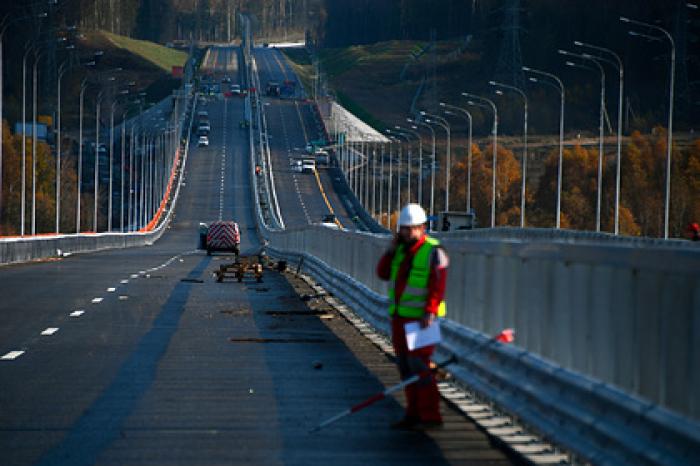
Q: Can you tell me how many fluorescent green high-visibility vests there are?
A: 1